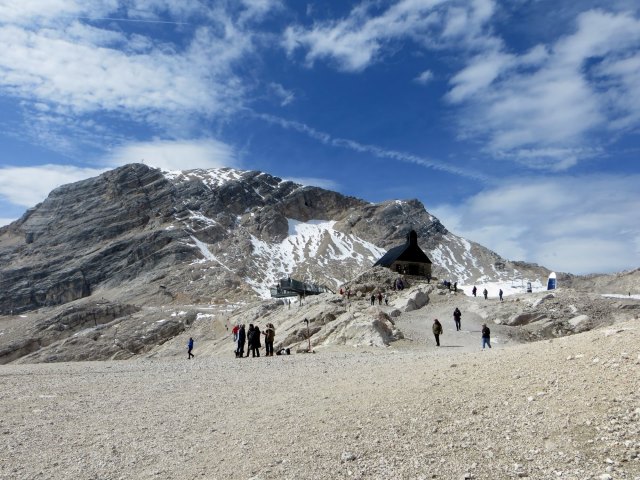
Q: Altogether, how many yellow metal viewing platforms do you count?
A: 0